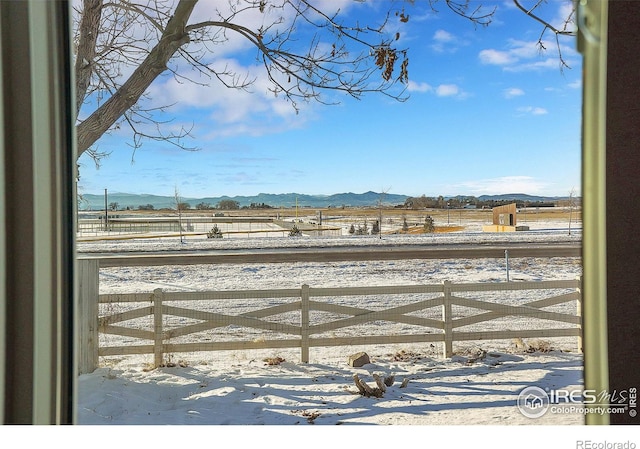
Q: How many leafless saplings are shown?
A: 3